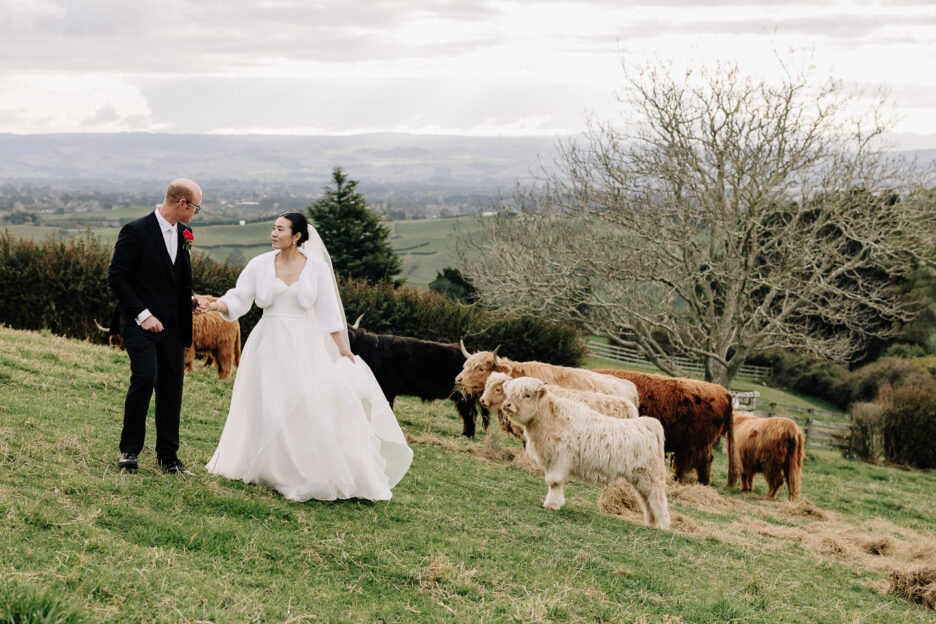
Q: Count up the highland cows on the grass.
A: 7